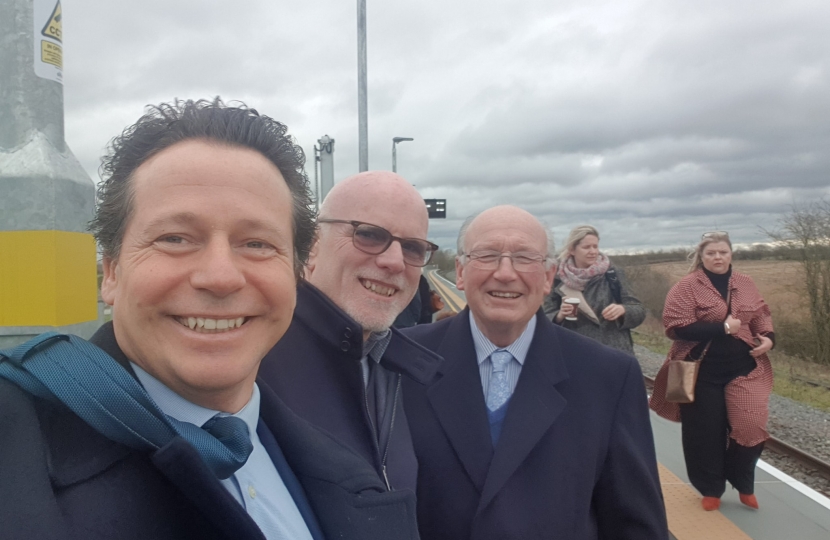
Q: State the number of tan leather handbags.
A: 1